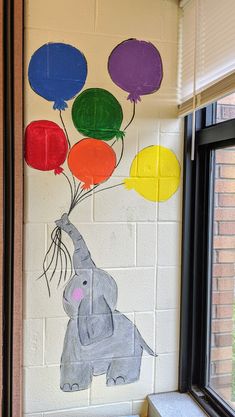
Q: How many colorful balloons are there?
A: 6